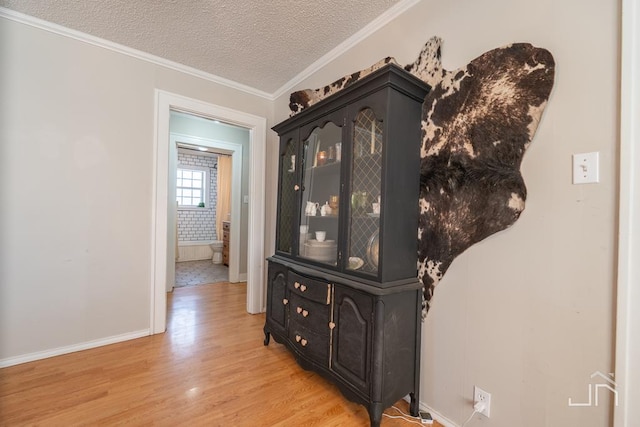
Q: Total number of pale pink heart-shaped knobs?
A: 9